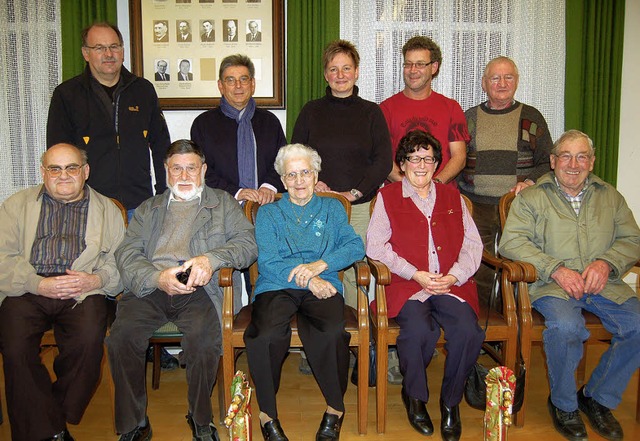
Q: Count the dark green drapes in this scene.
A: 3